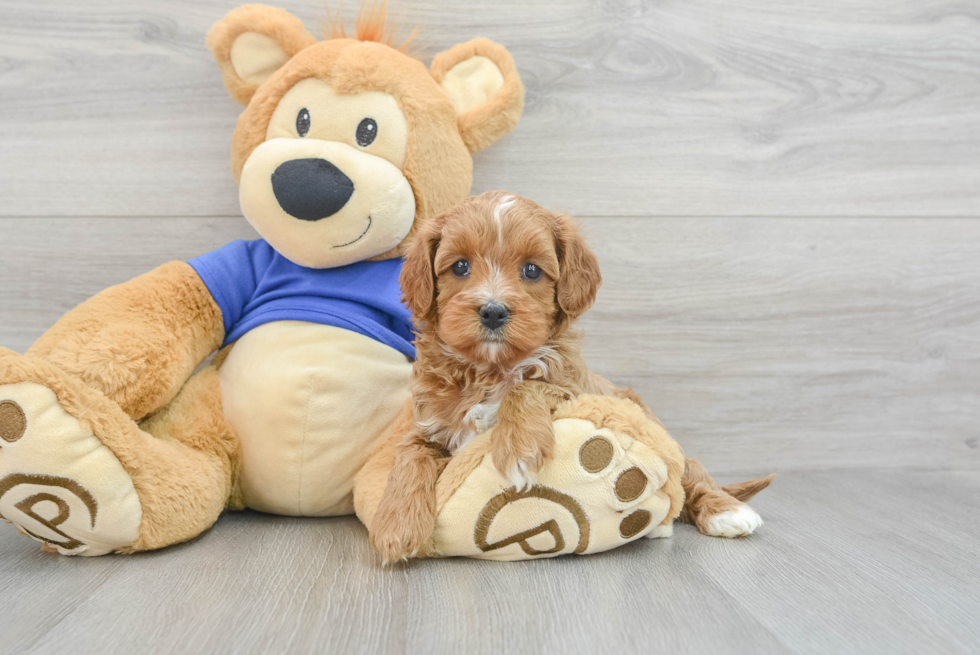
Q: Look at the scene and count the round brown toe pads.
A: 4